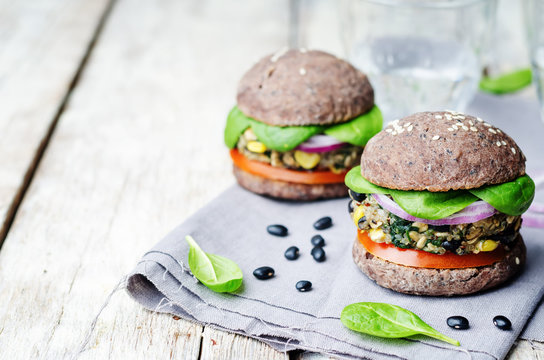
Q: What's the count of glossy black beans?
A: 9